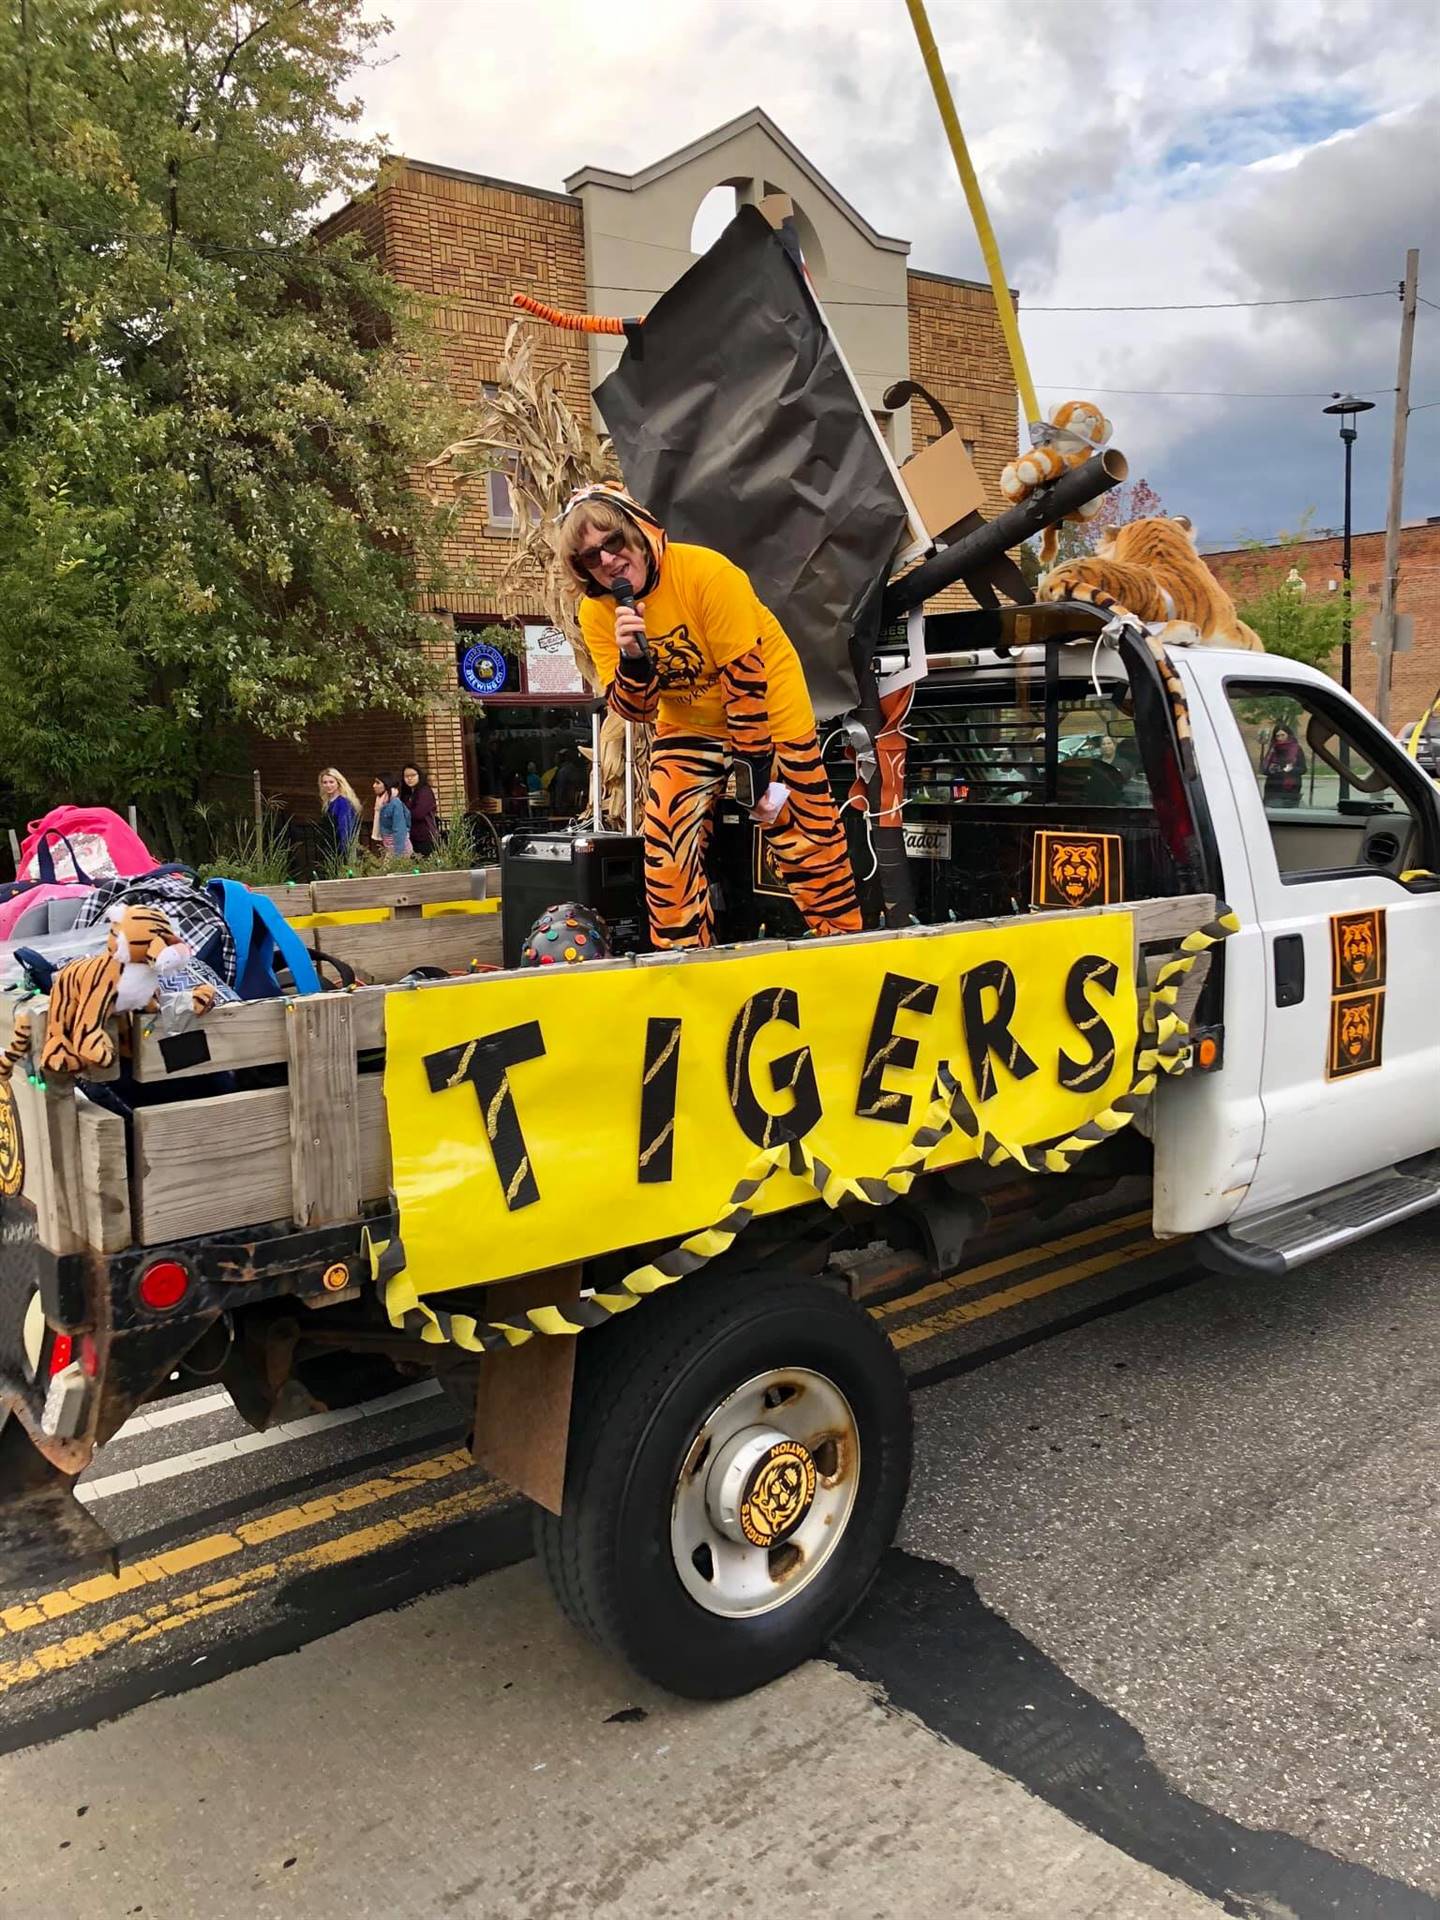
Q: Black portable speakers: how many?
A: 1